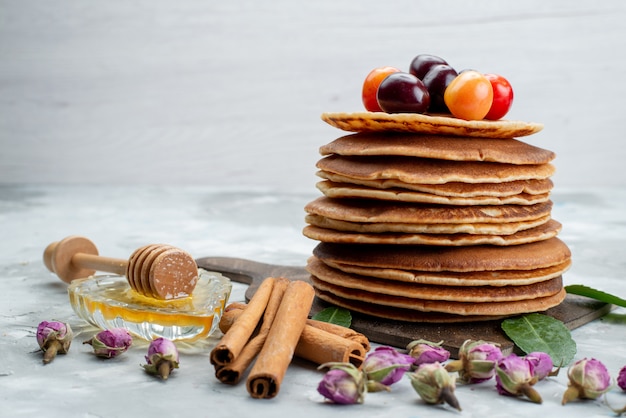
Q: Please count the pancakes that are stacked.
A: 13